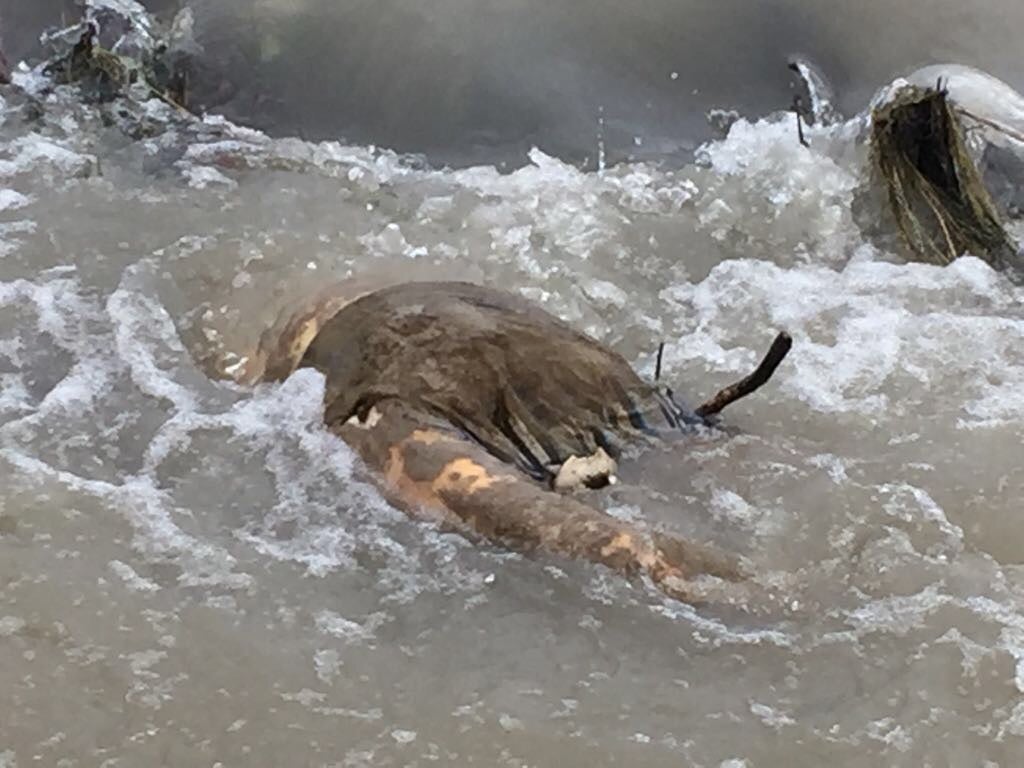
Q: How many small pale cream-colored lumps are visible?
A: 1